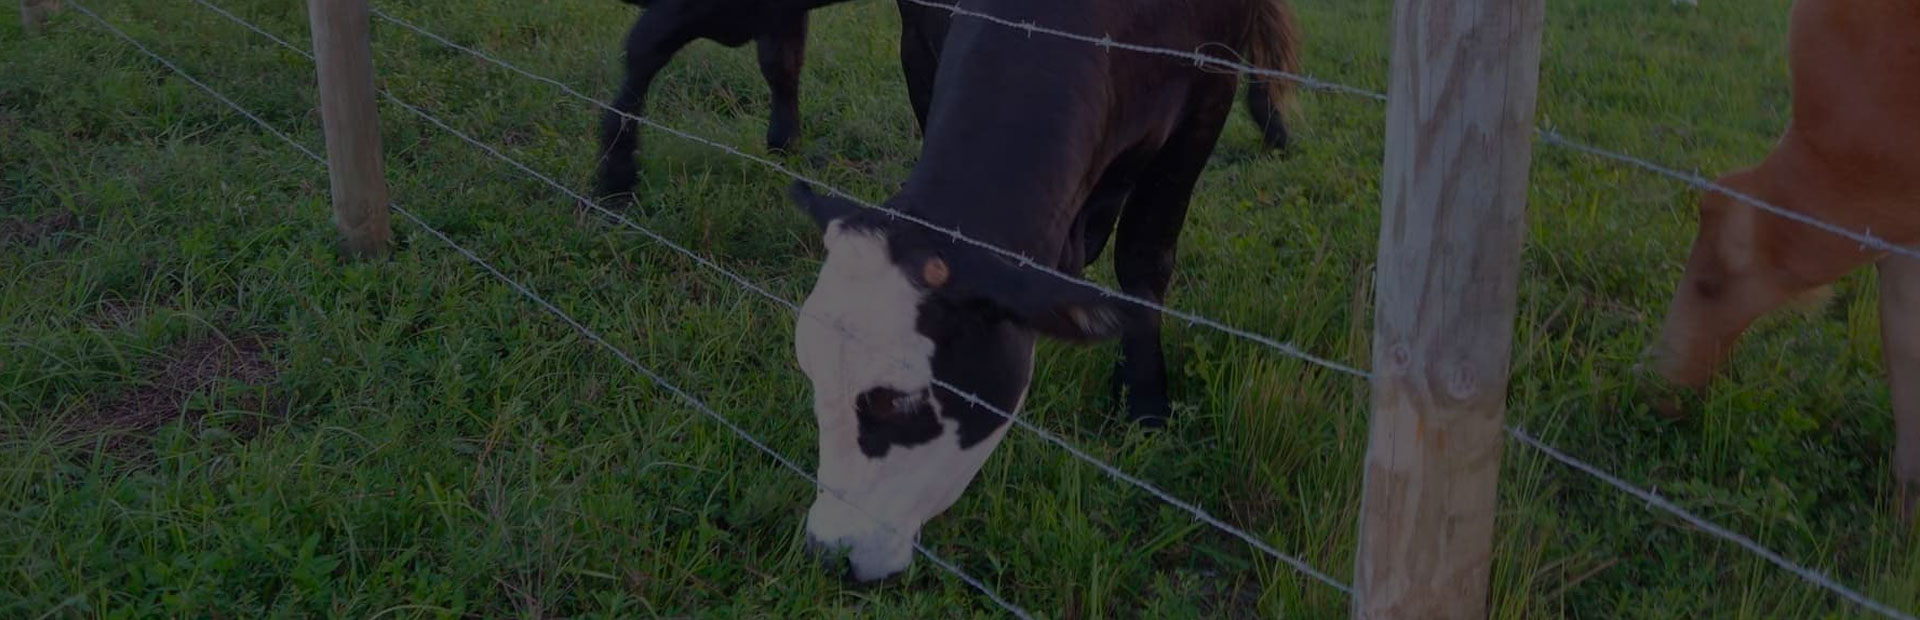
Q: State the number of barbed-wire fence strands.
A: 4